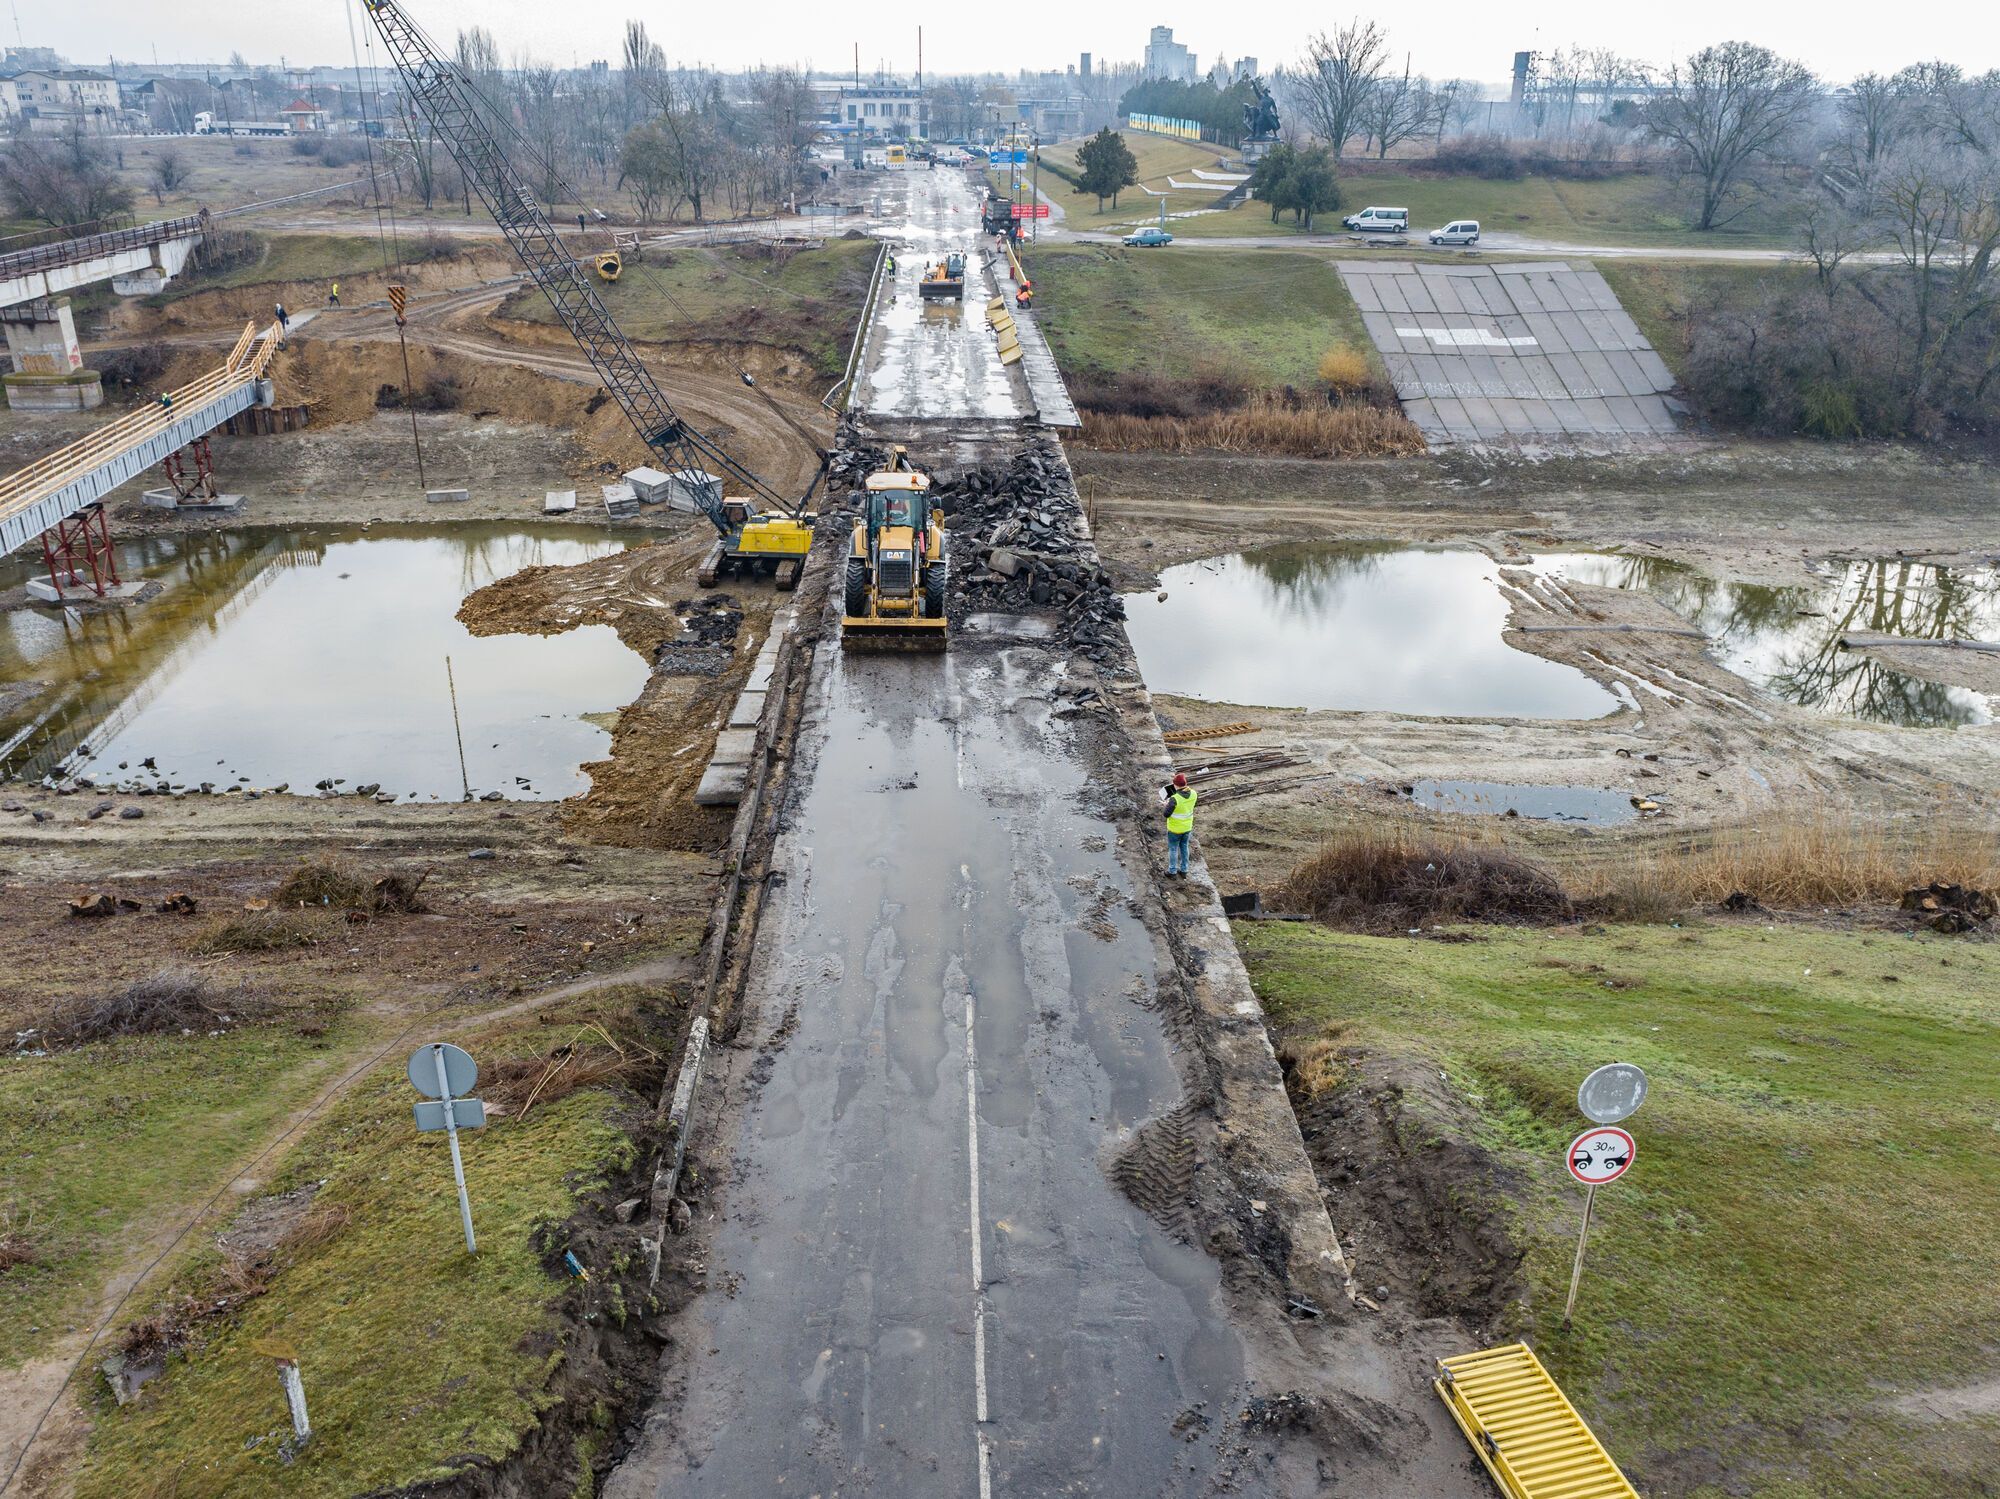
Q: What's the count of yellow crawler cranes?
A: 1